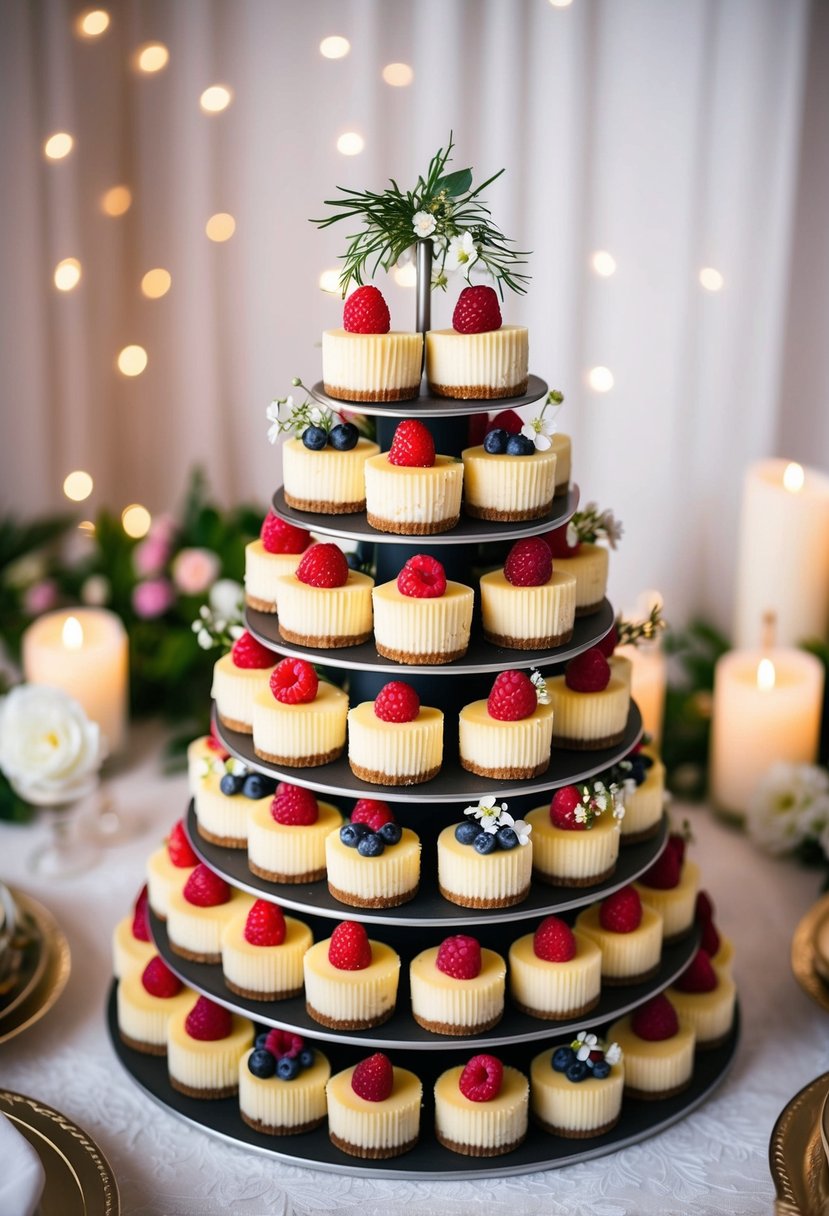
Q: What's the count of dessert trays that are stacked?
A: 7